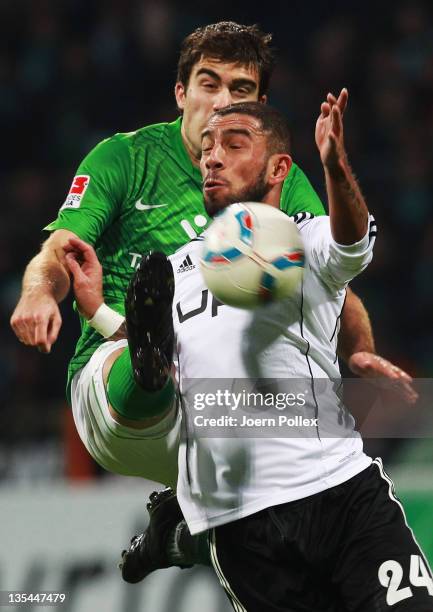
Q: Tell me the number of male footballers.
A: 2